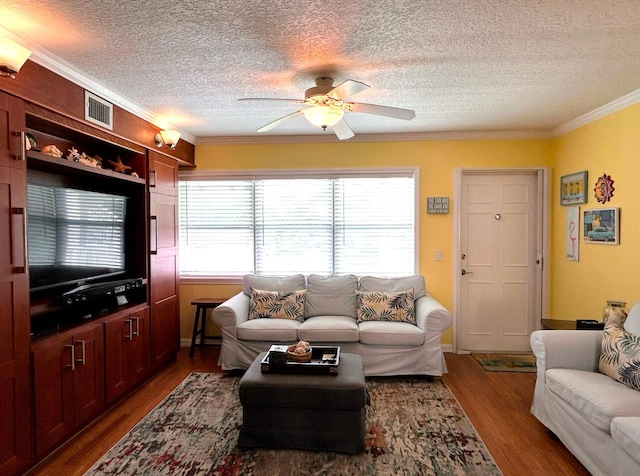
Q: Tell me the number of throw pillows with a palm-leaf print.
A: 3